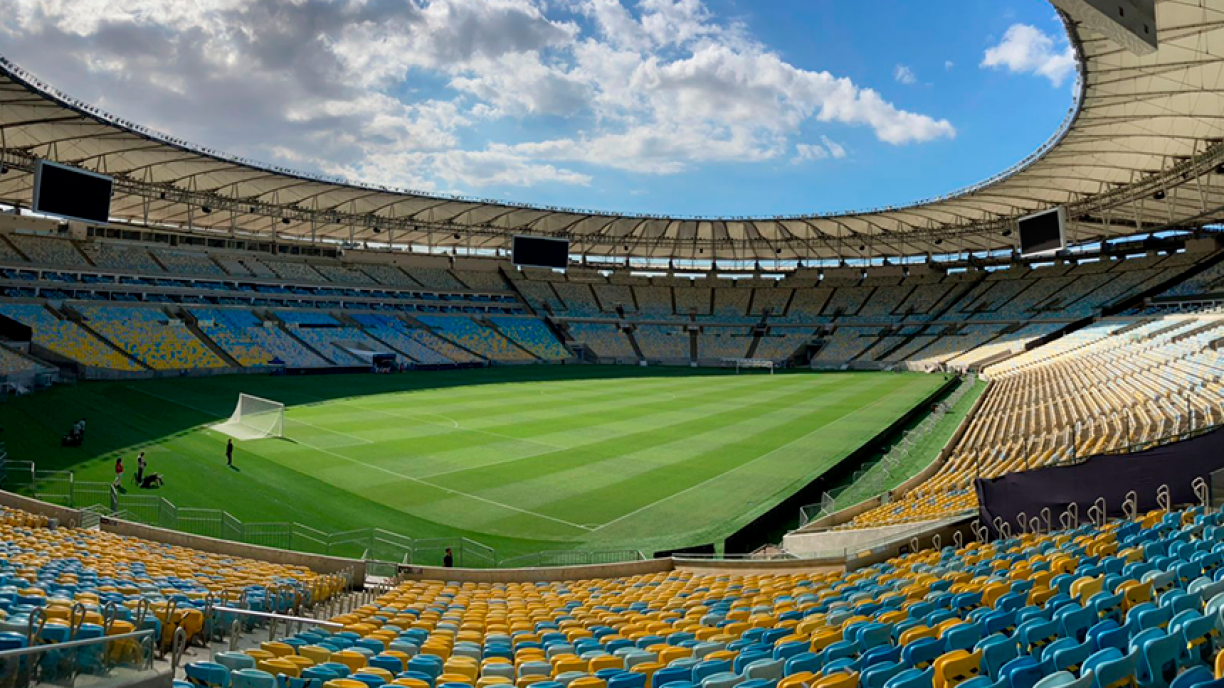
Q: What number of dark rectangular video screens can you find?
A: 3